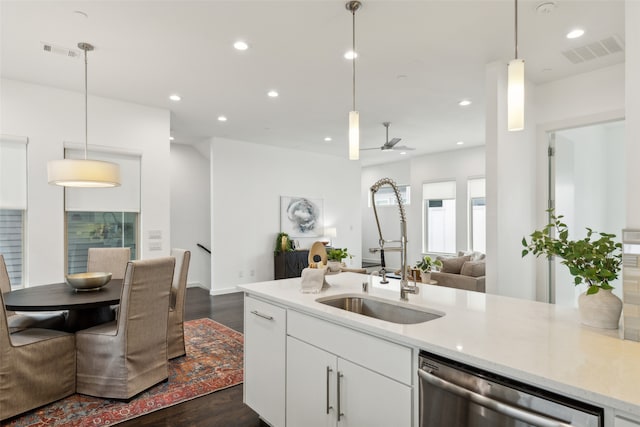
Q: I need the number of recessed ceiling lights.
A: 11